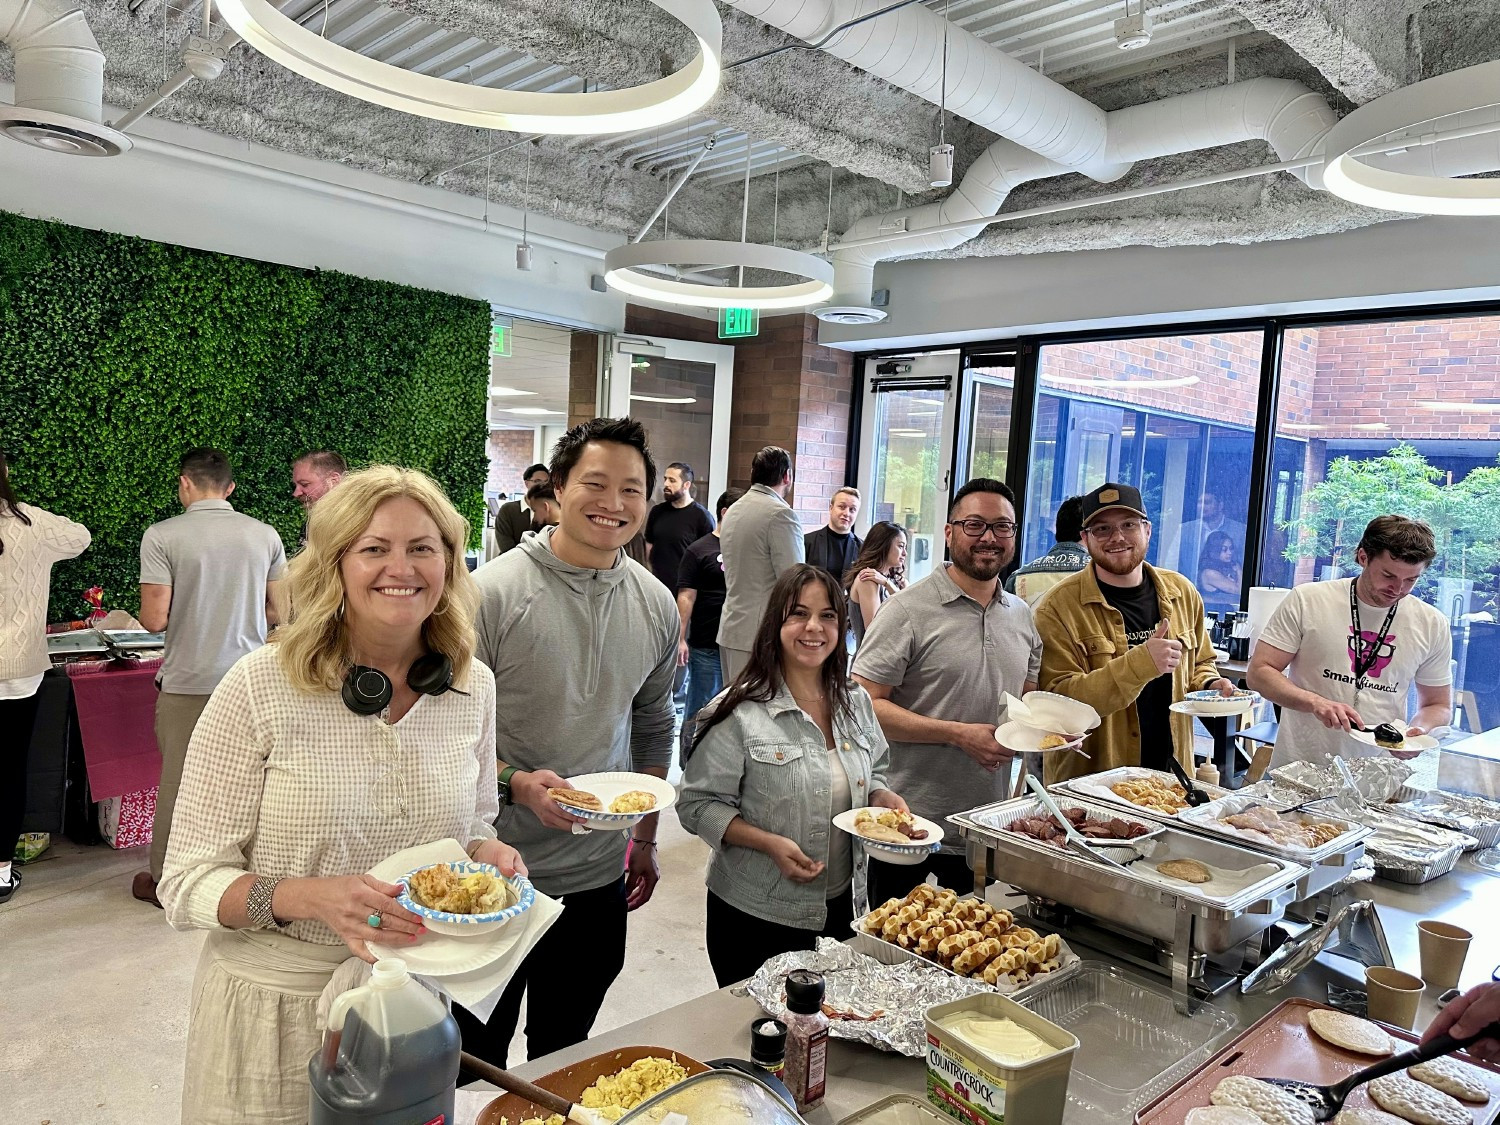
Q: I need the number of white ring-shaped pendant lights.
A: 3